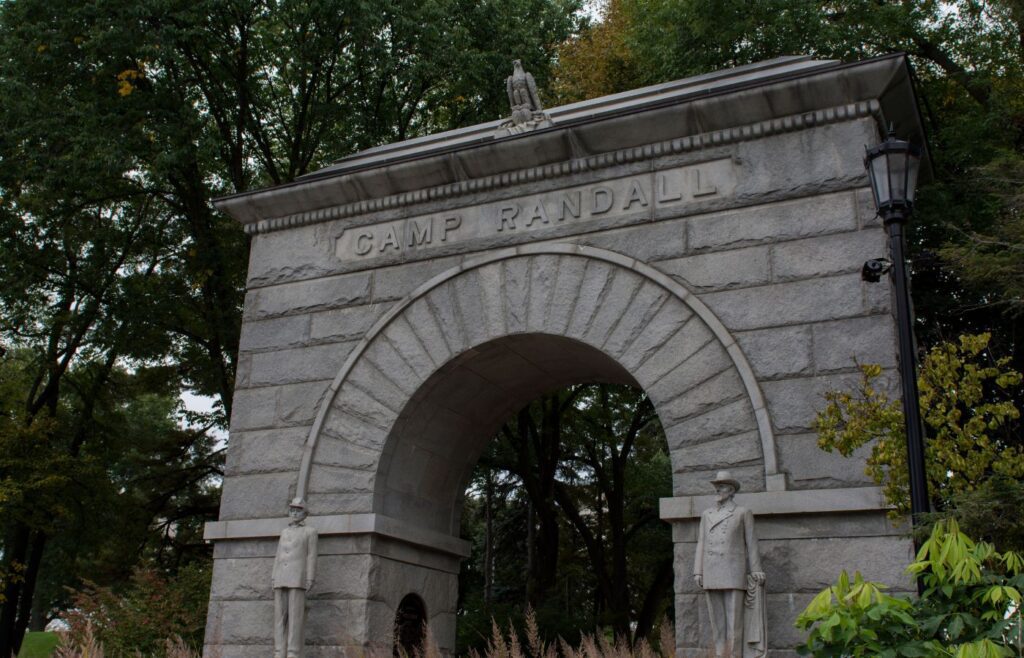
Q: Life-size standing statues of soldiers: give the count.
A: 2